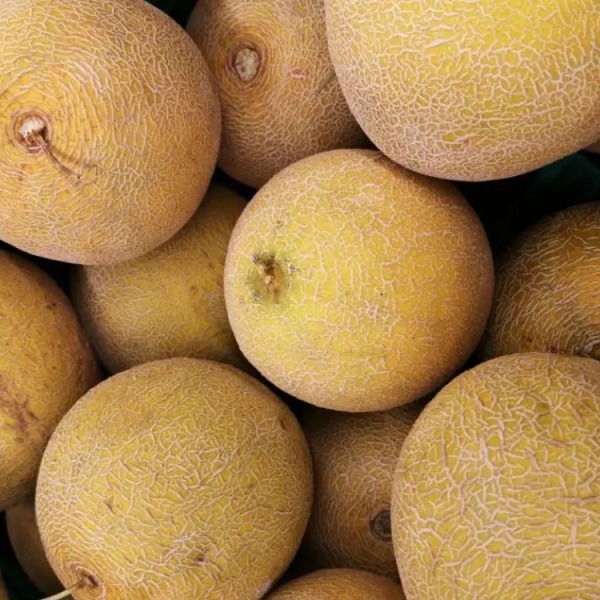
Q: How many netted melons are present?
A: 12